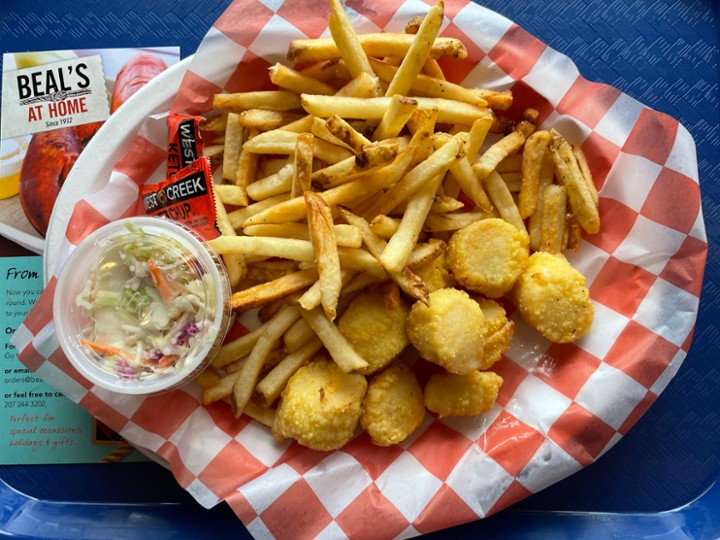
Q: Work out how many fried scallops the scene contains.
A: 9